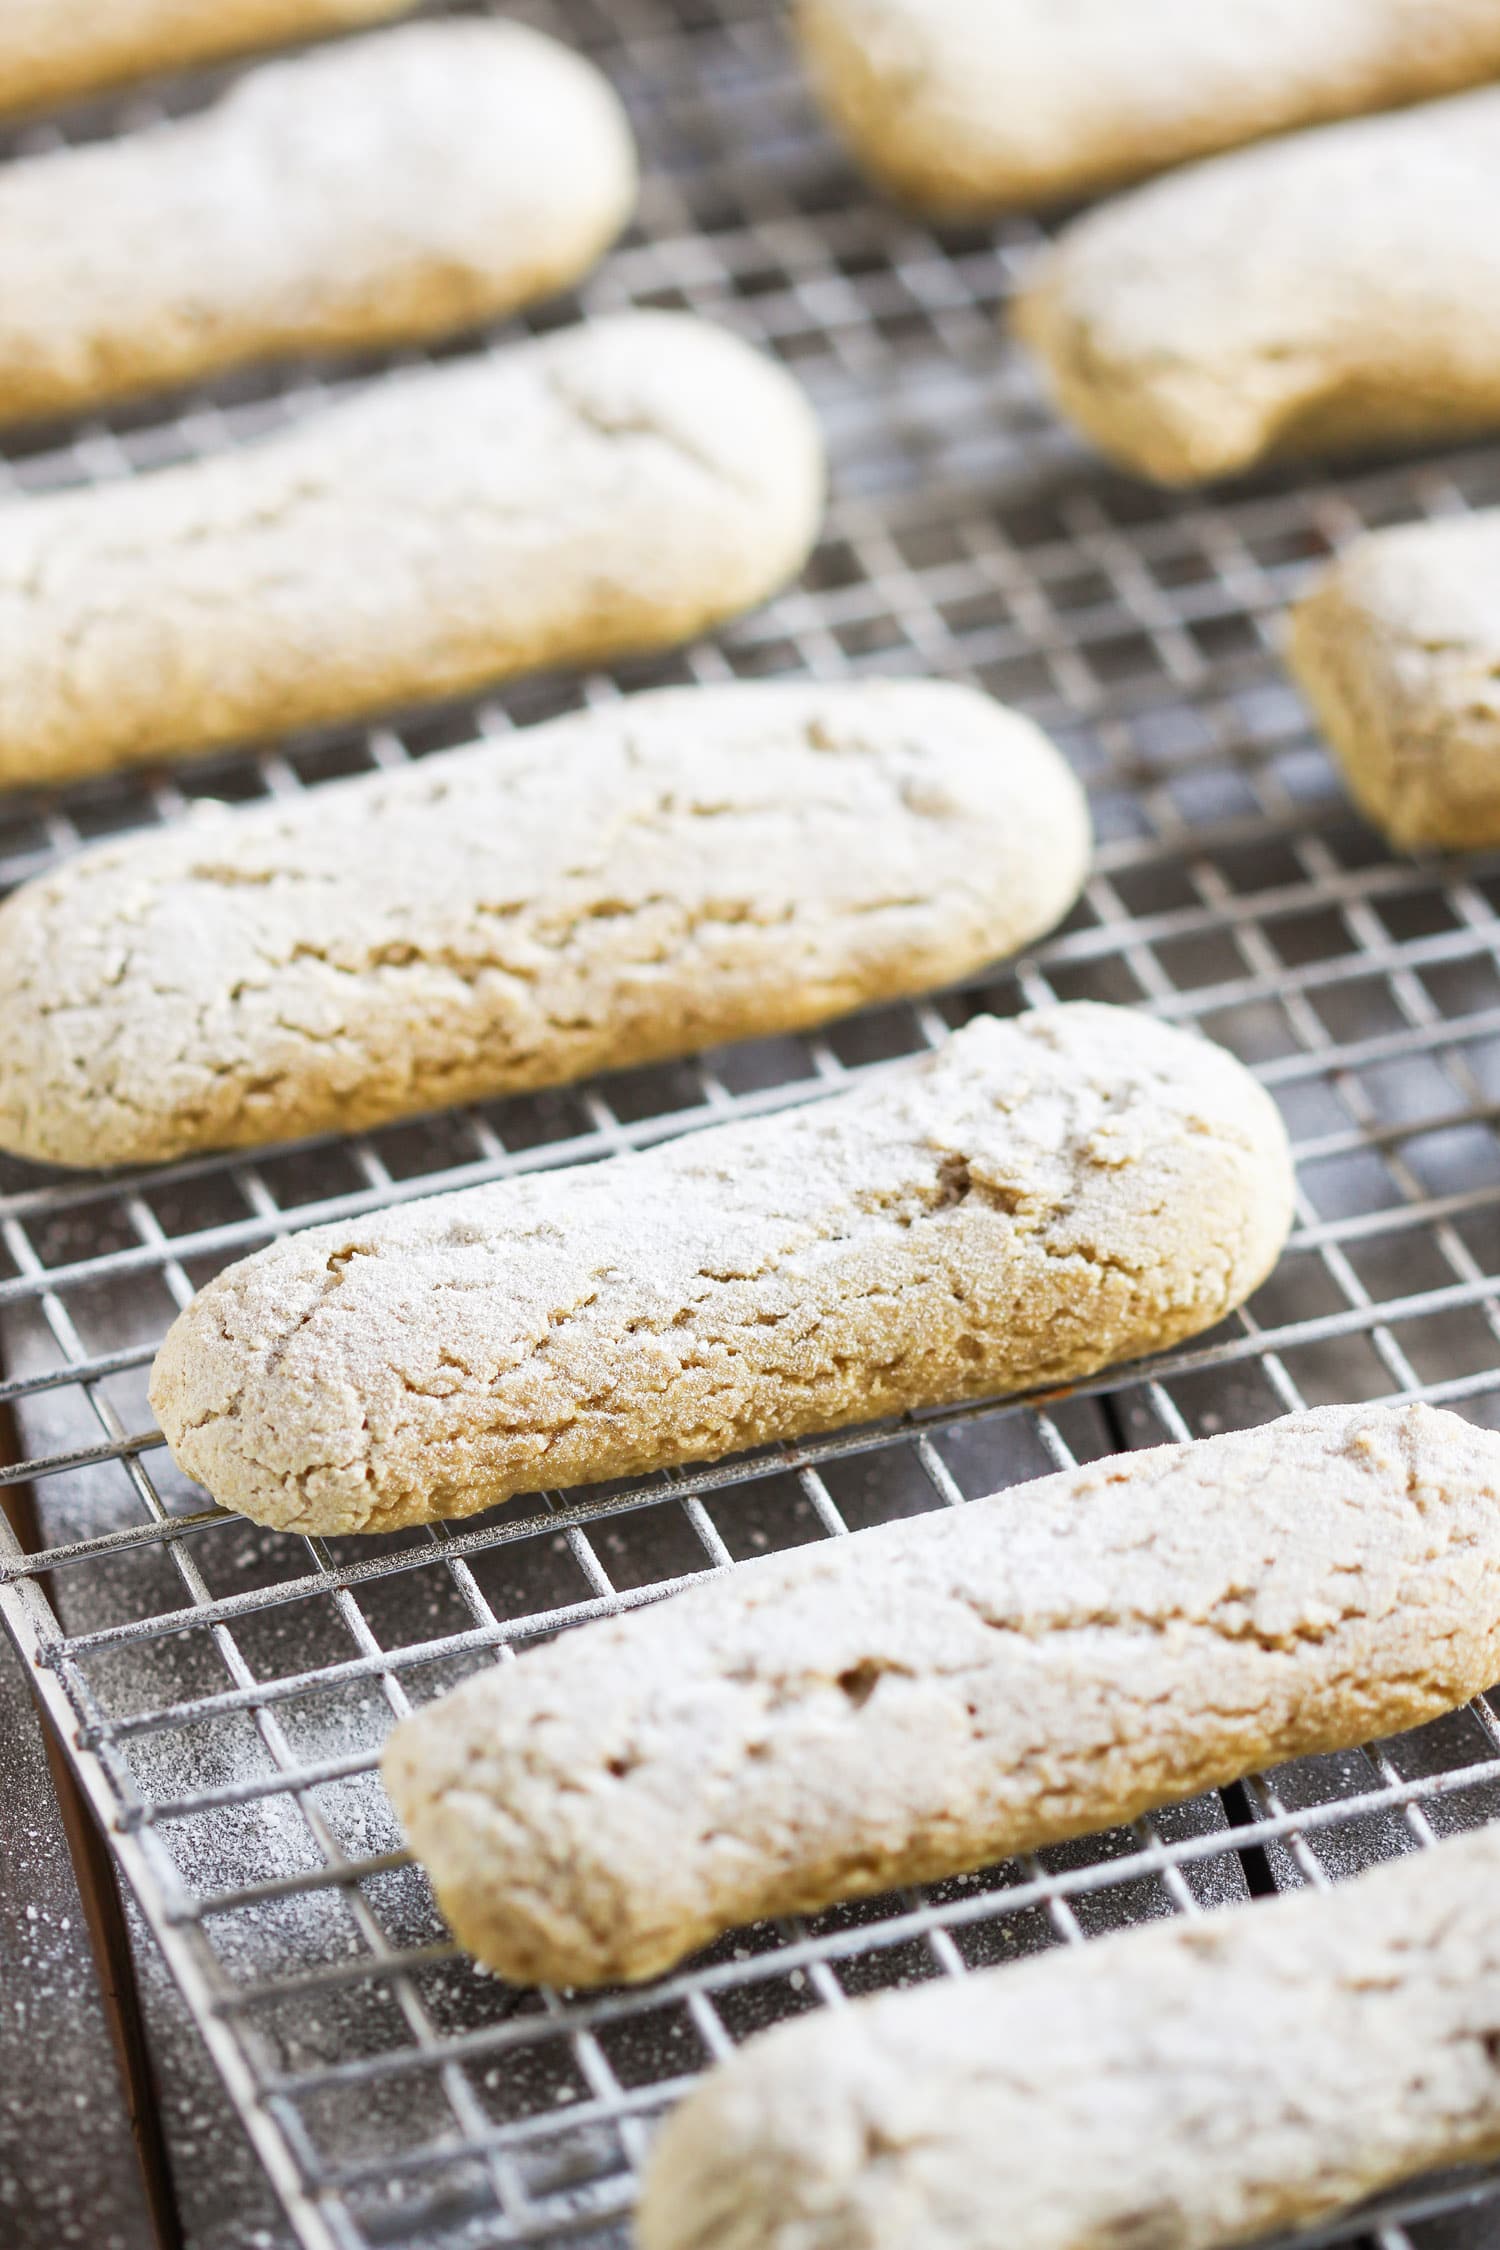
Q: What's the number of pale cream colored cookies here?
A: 10